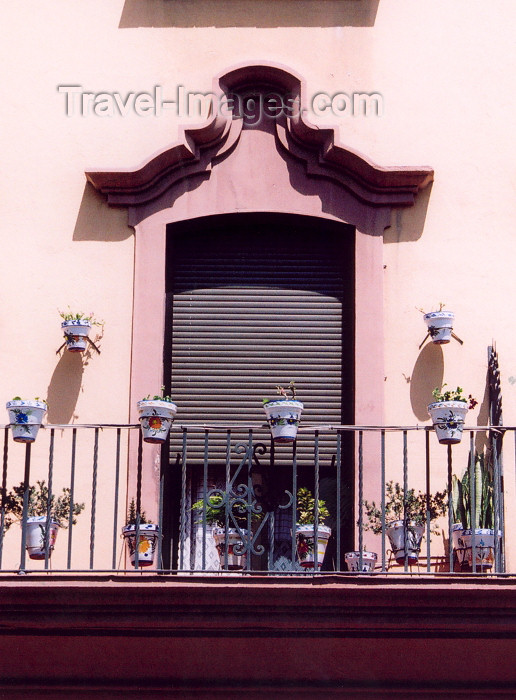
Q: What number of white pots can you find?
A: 14